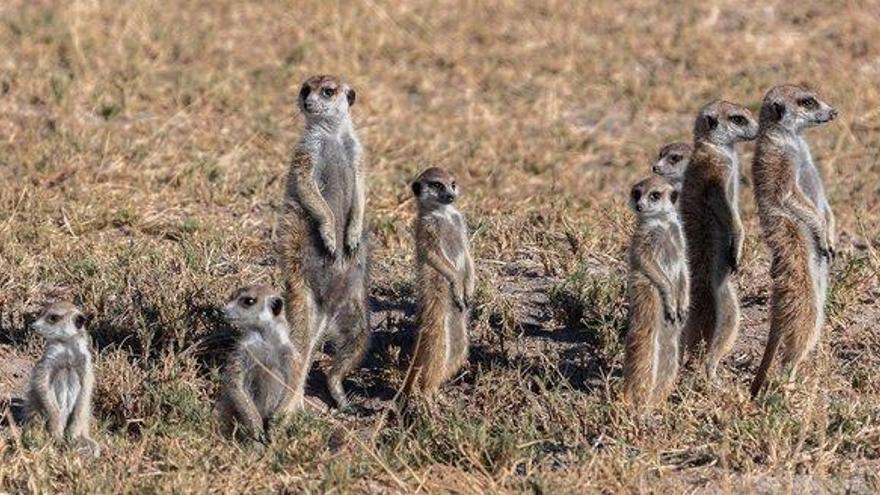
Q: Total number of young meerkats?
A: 5